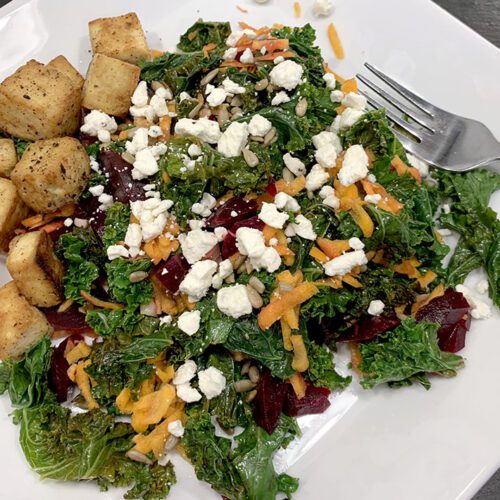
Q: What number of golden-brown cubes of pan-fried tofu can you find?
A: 9